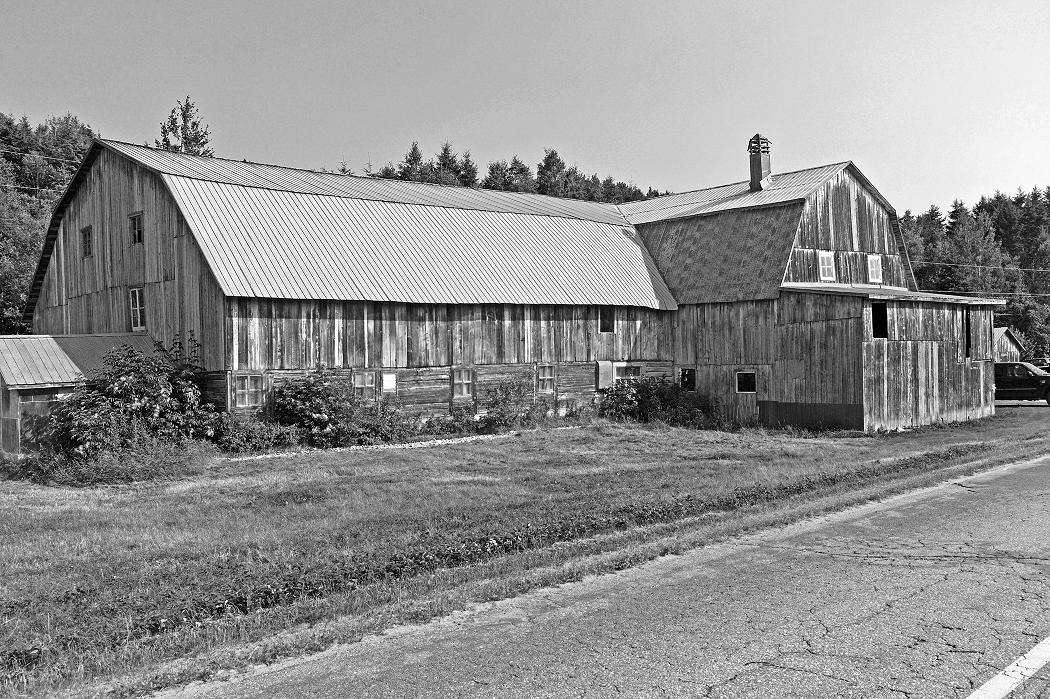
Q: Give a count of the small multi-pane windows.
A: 9